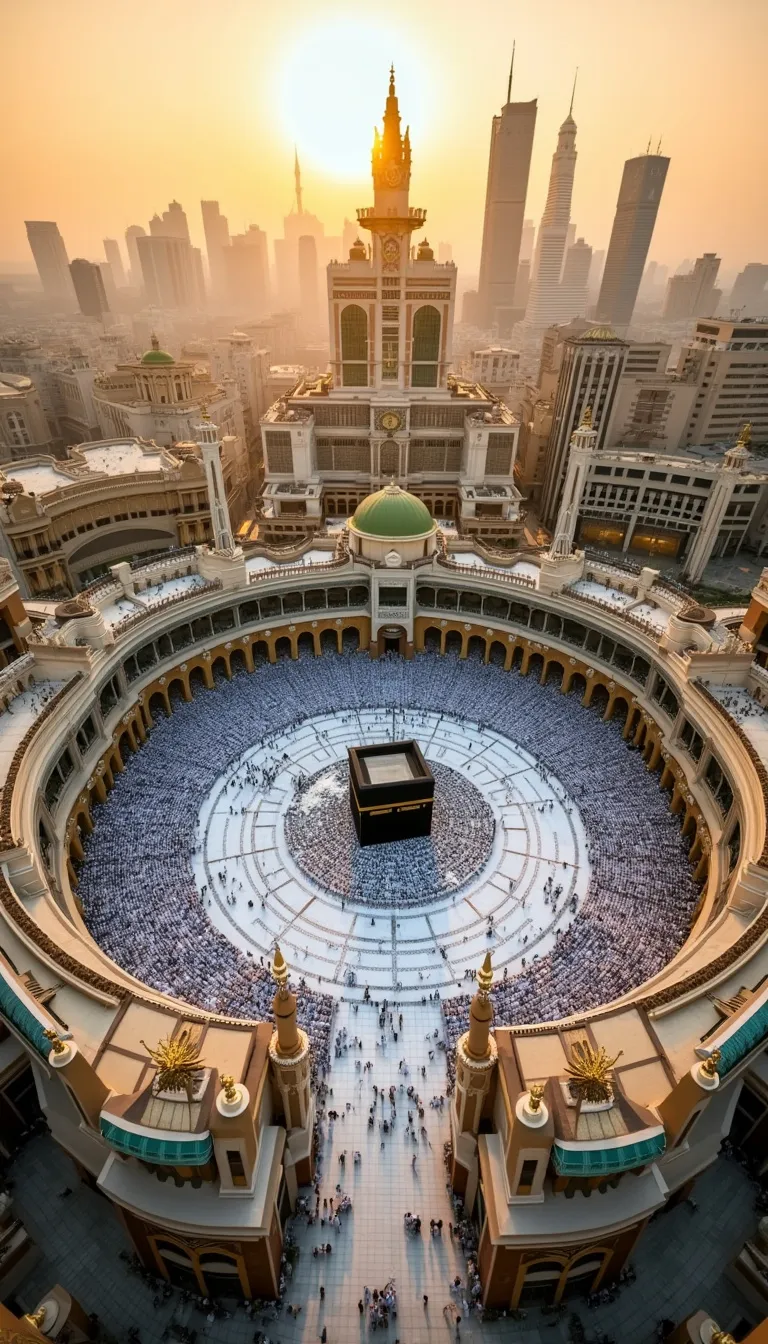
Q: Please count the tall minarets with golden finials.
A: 5